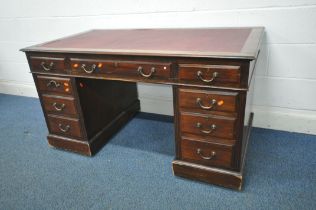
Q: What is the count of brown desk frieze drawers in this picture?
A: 3